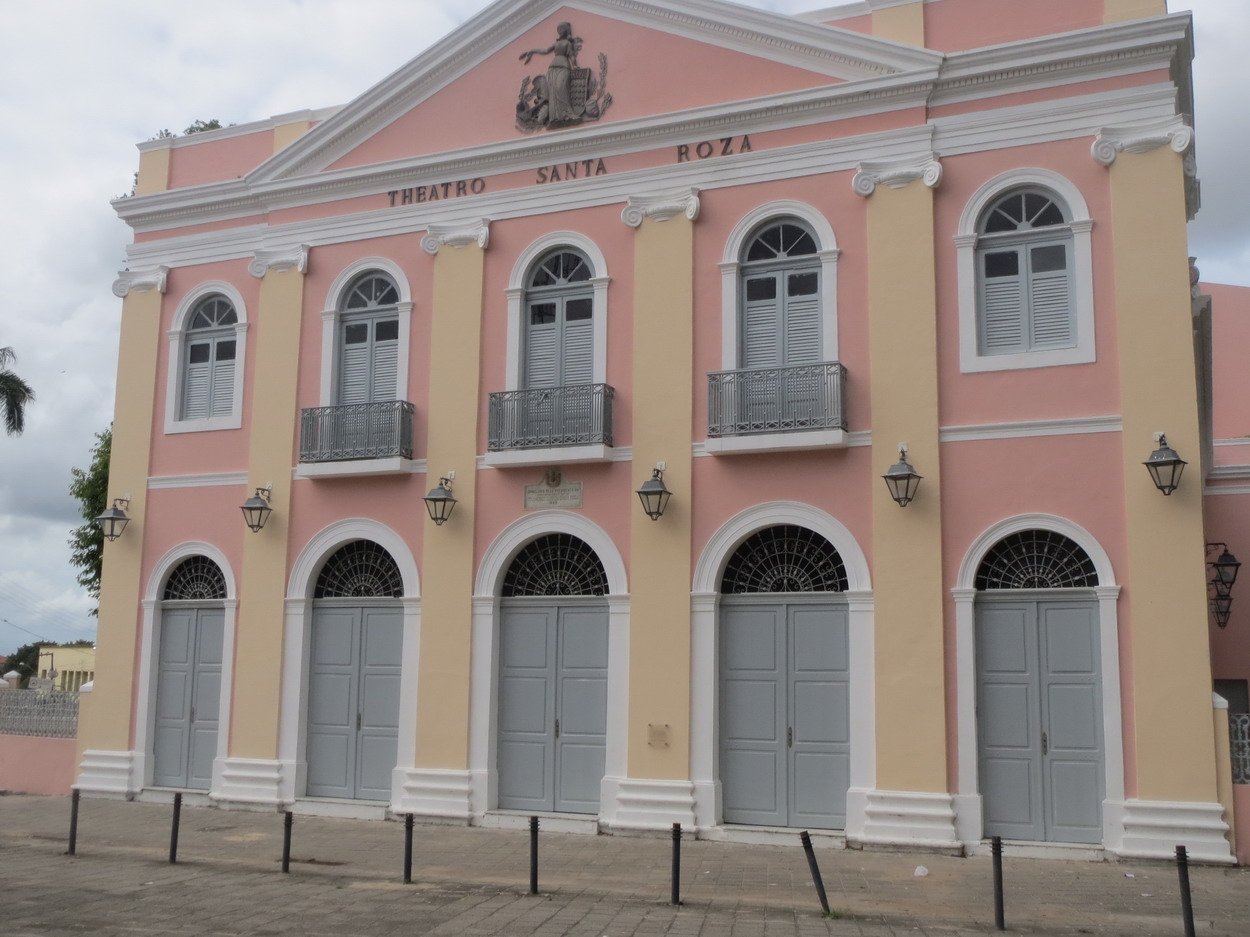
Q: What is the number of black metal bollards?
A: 9